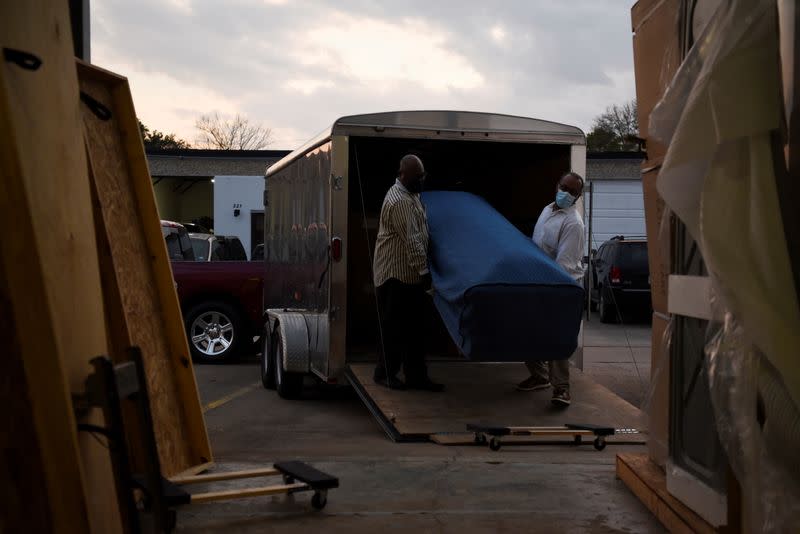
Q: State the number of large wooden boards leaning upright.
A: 2